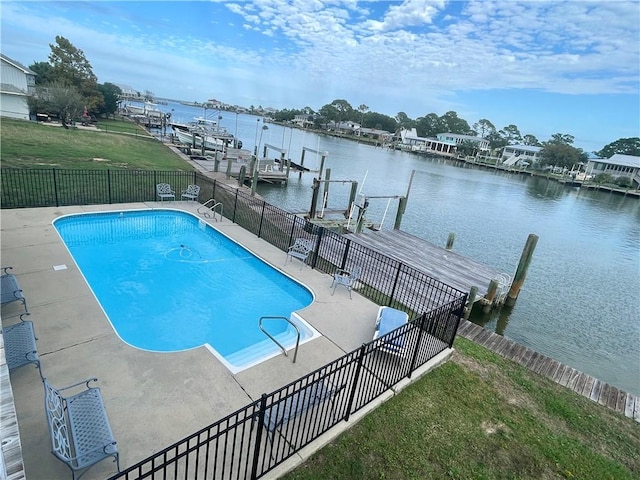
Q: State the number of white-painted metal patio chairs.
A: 4